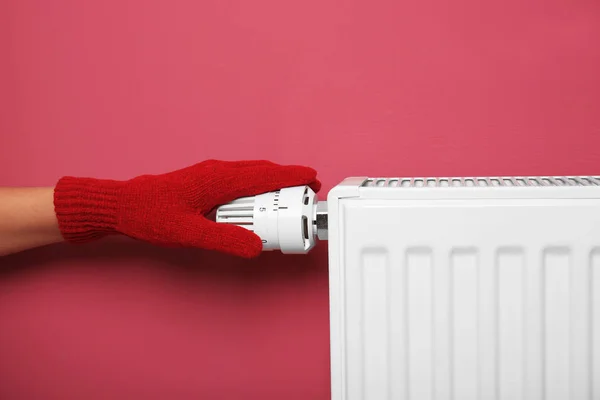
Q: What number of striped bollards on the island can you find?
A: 0